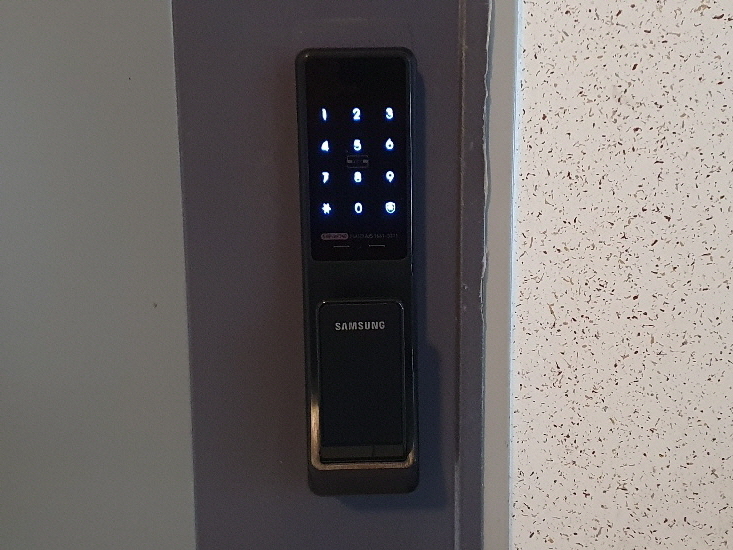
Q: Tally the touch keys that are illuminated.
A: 12